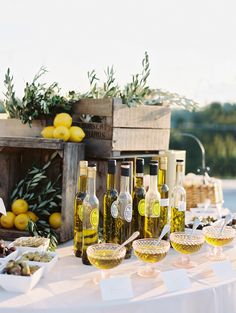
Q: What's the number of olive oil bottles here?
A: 8